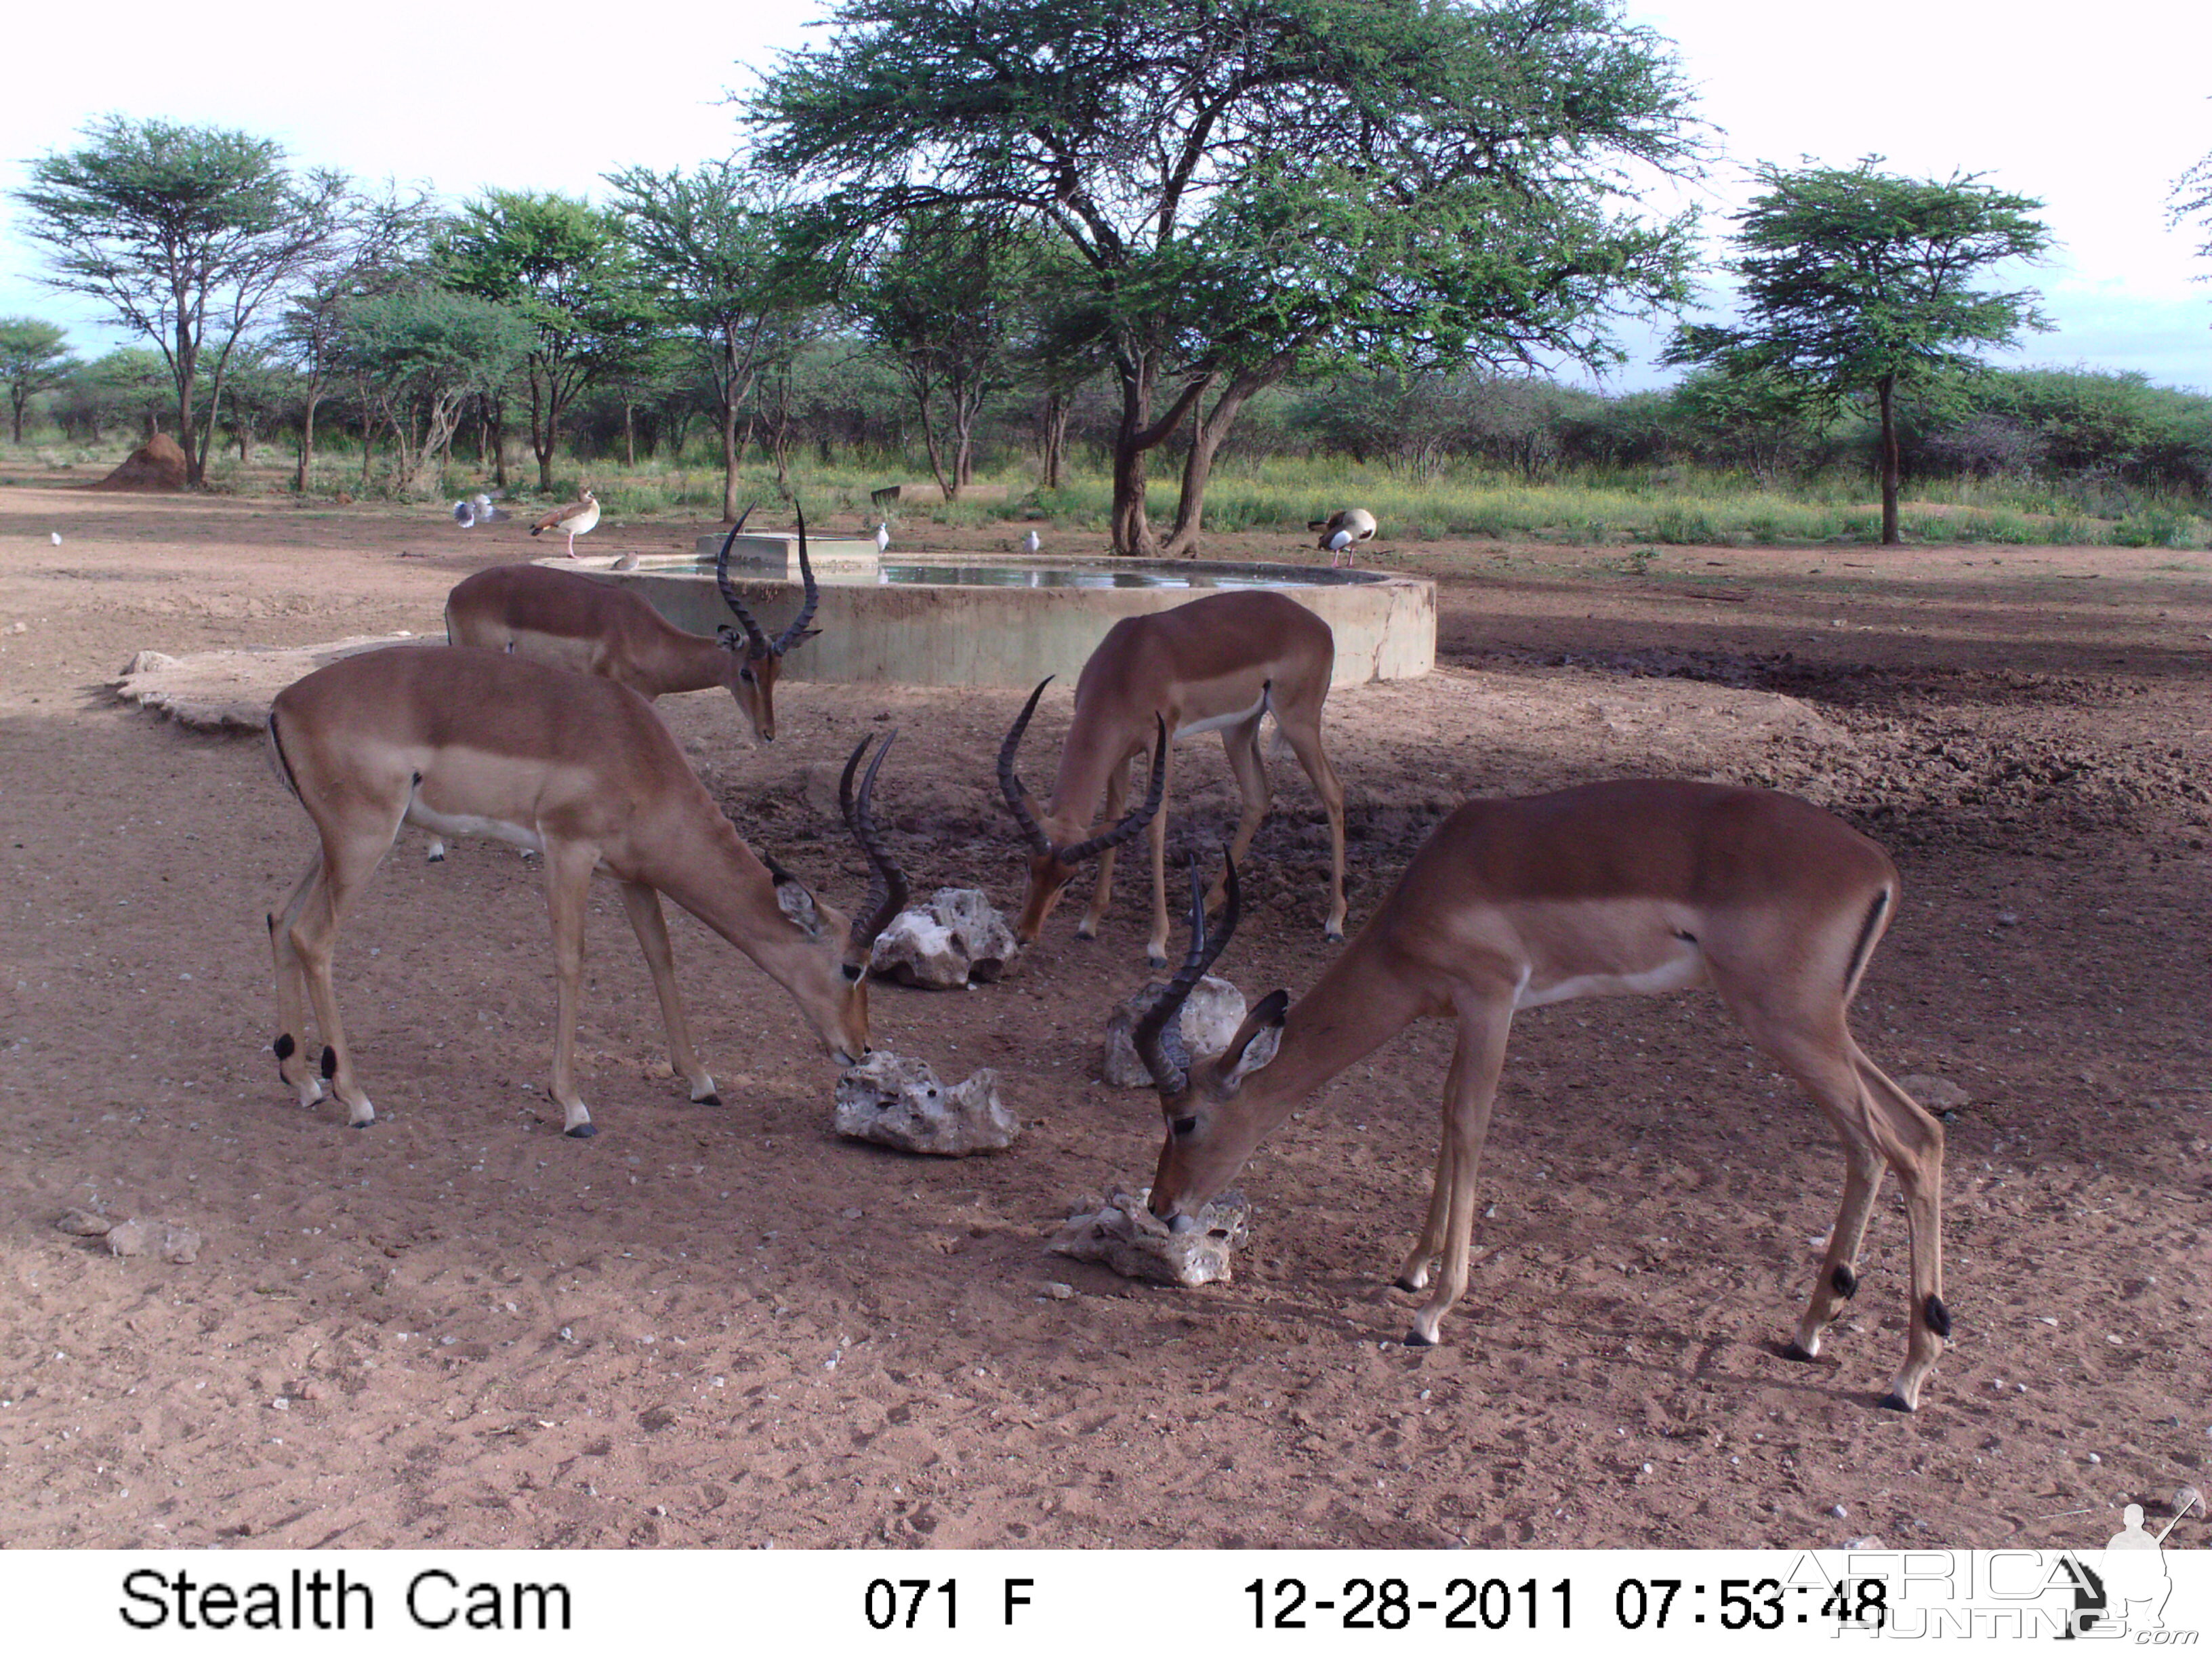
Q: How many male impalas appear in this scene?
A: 4